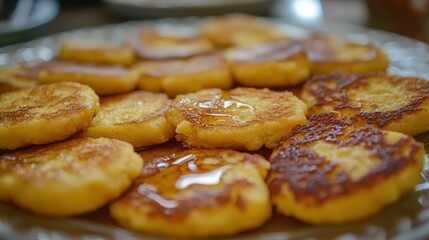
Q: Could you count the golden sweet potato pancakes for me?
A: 15